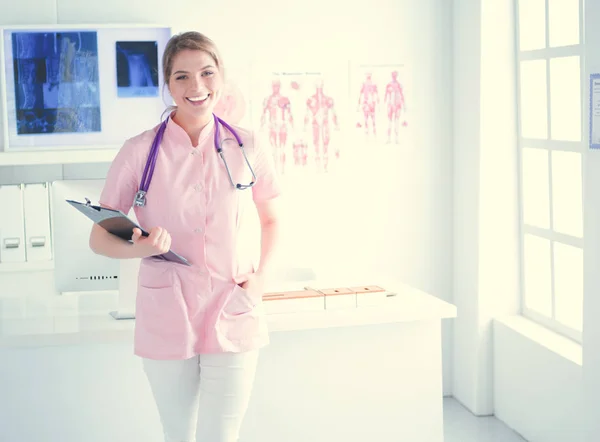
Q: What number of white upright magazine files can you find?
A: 2